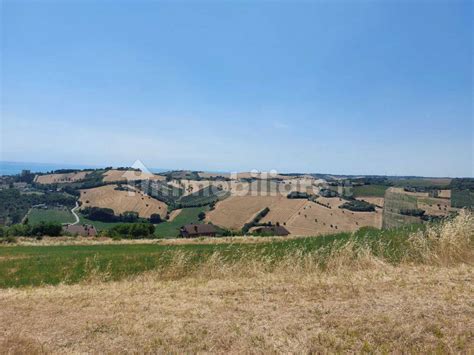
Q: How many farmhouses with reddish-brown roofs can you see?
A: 3